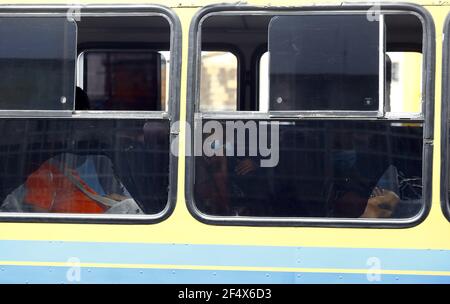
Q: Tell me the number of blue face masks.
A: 2